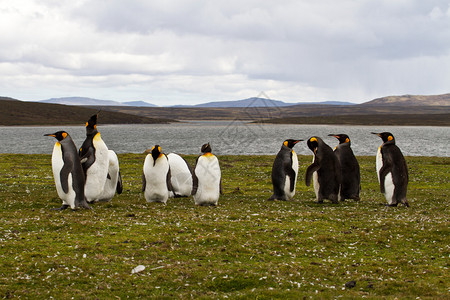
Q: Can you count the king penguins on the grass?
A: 10